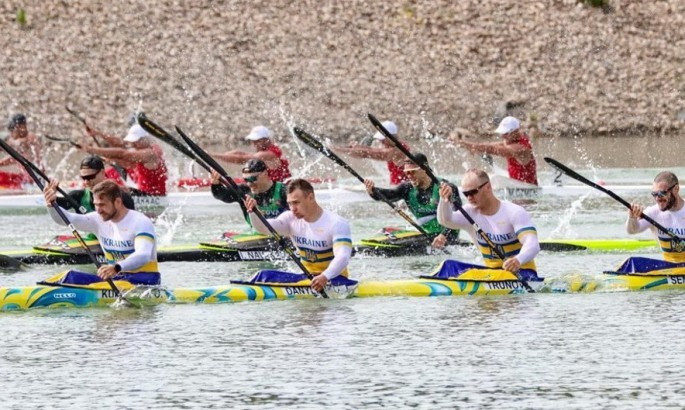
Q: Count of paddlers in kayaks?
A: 12